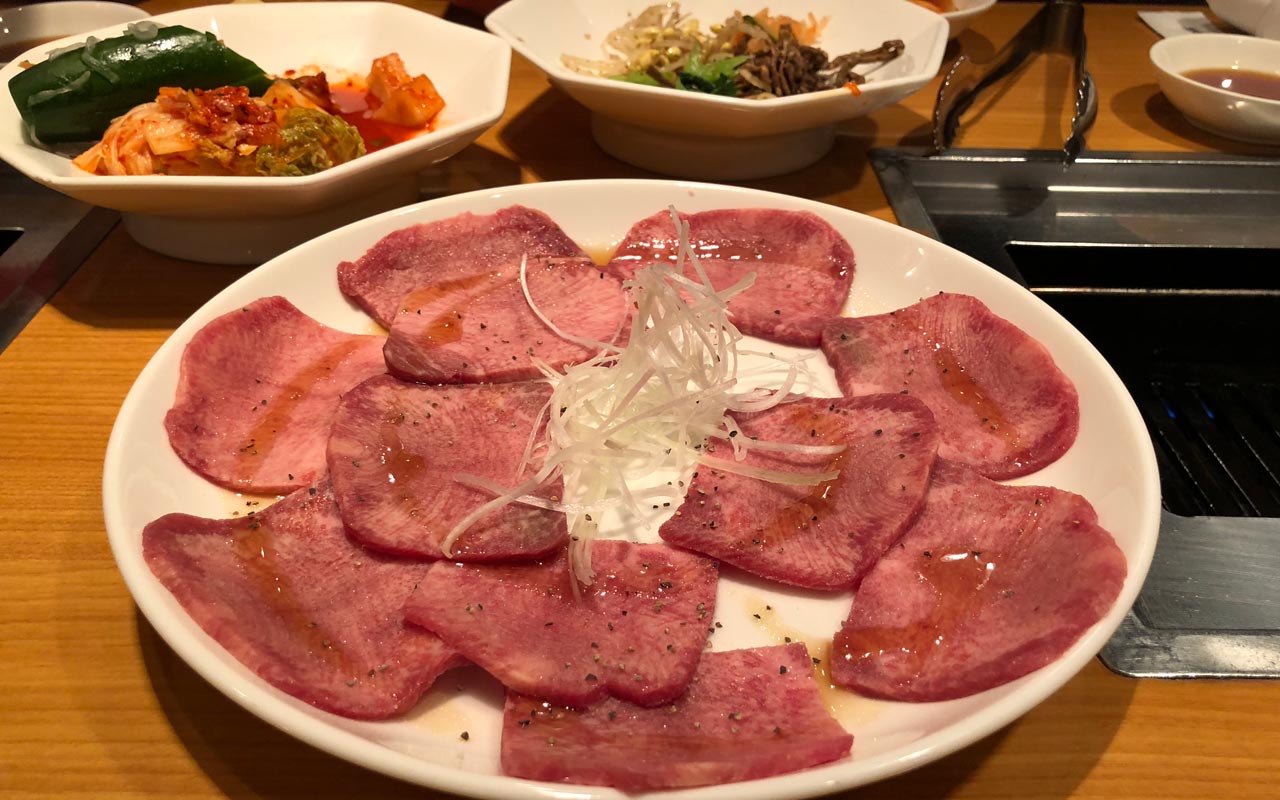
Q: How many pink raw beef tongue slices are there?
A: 11